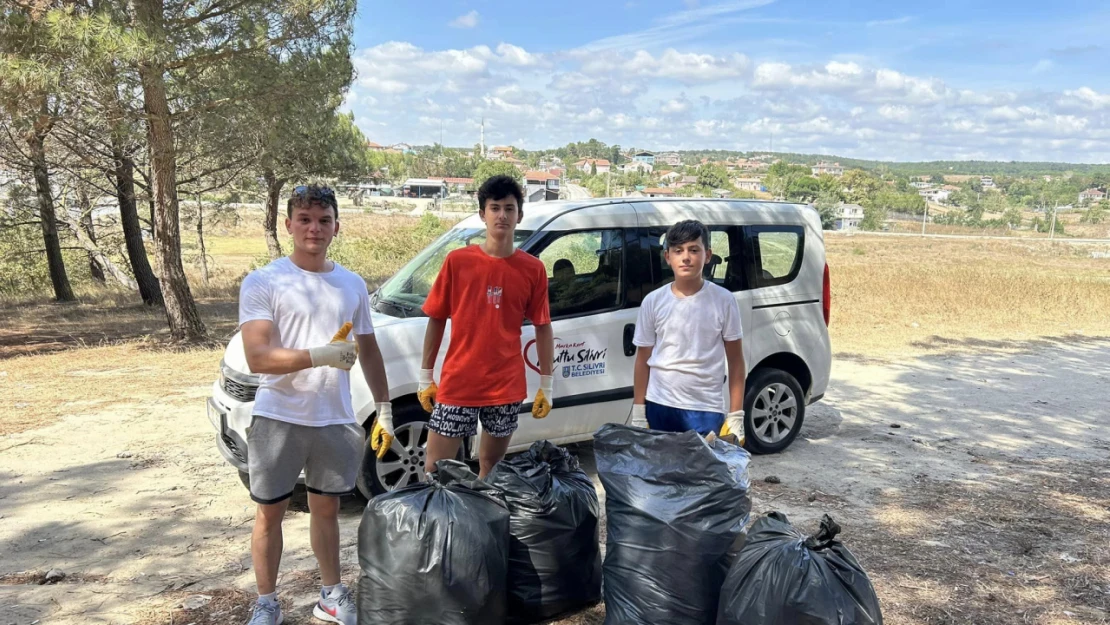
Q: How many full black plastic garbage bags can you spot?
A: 4